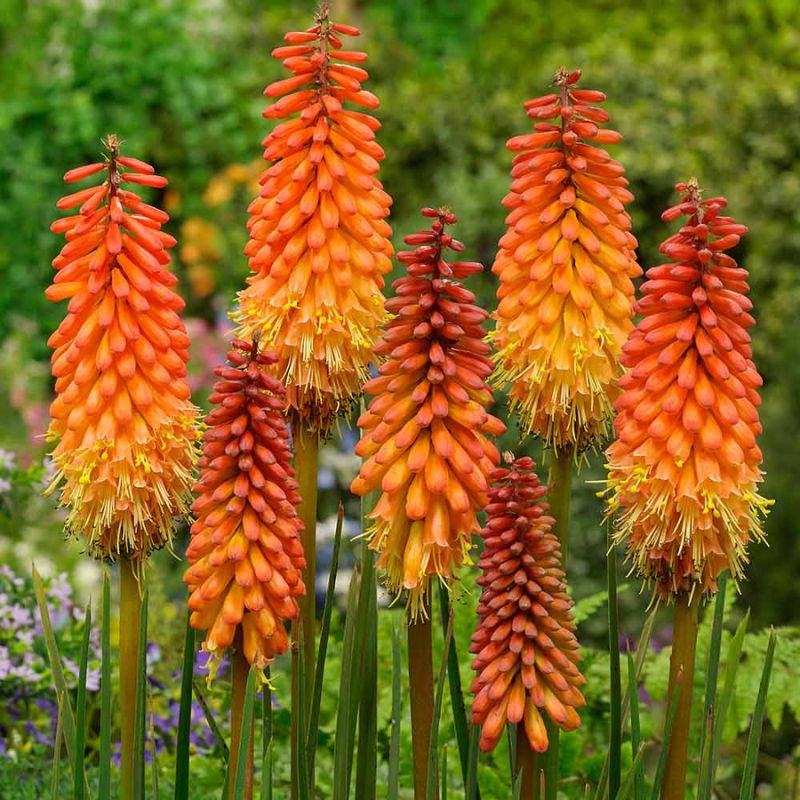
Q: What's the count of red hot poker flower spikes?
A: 7